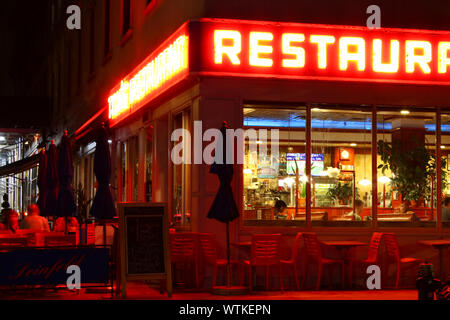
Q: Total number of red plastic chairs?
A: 7